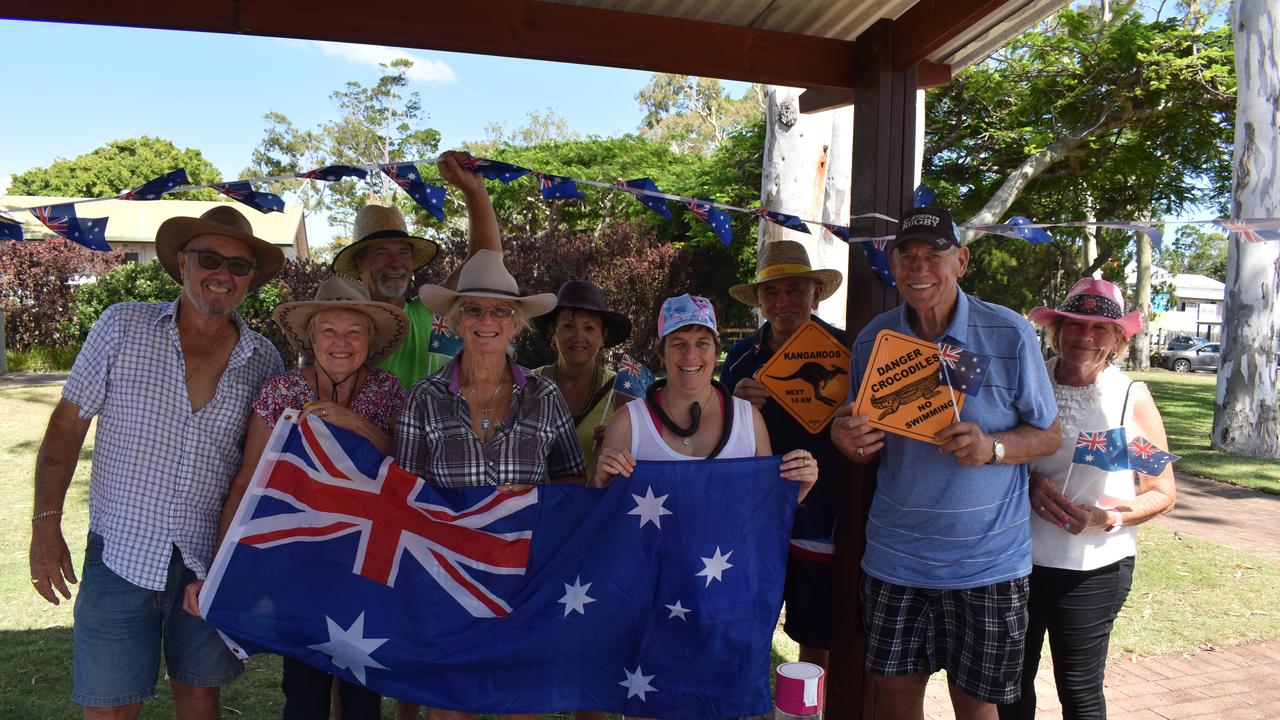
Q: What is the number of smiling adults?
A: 9